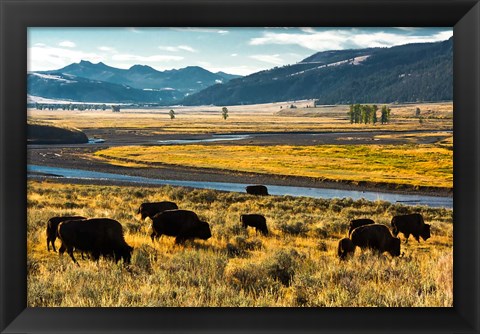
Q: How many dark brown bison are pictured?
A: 10